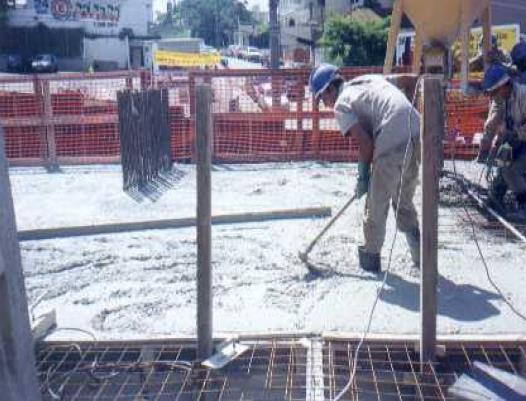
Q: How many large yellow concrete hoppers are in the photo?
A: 1